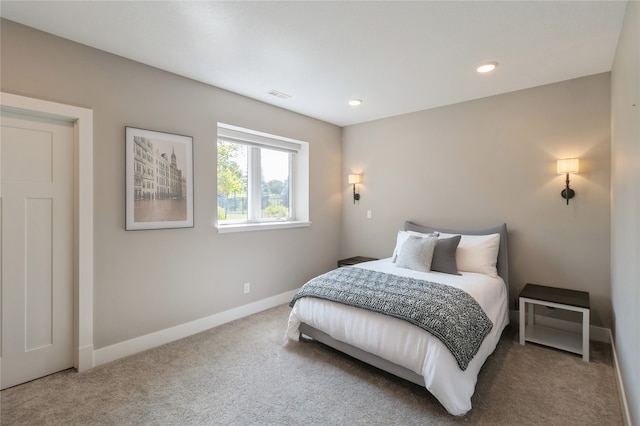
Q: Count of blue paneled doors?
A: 0